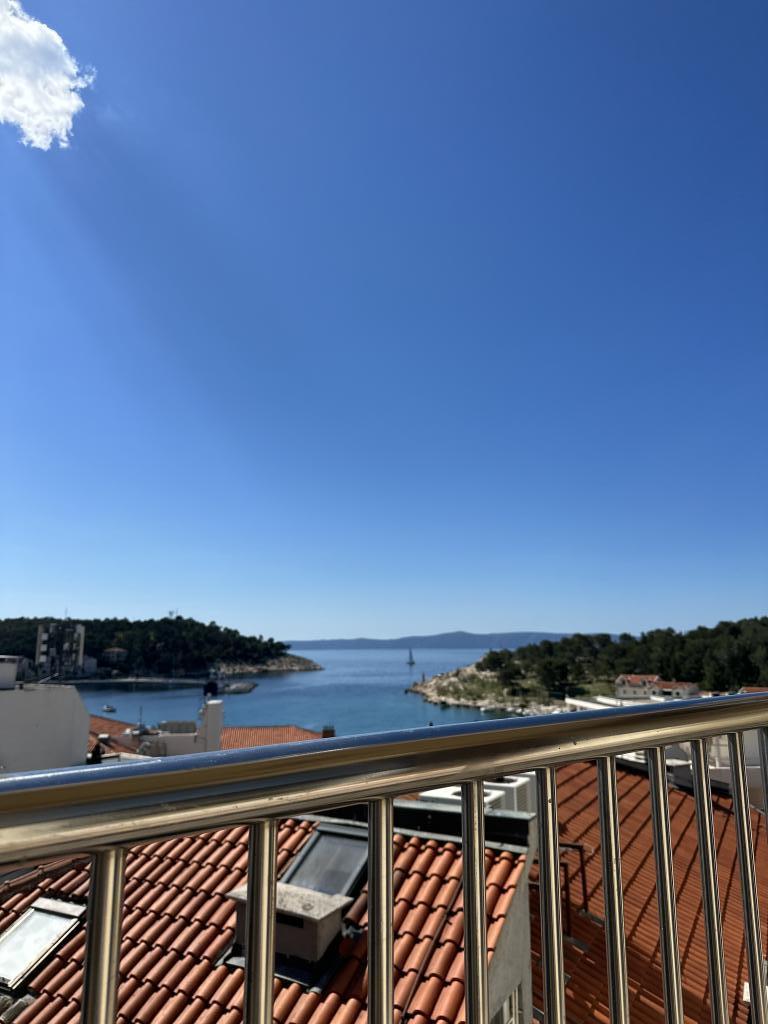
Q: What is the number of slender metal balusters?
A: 10